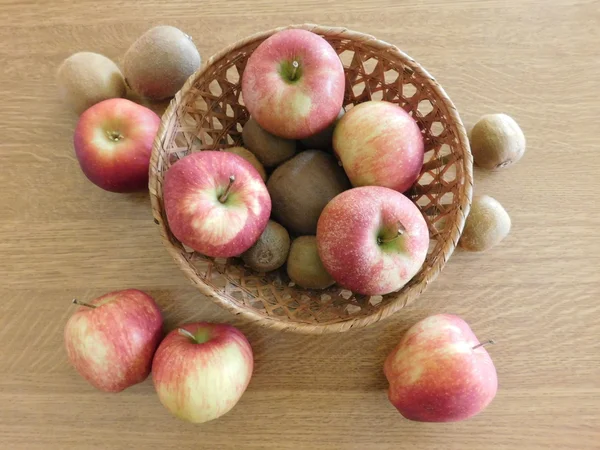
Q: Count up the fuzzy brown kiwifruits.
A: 10